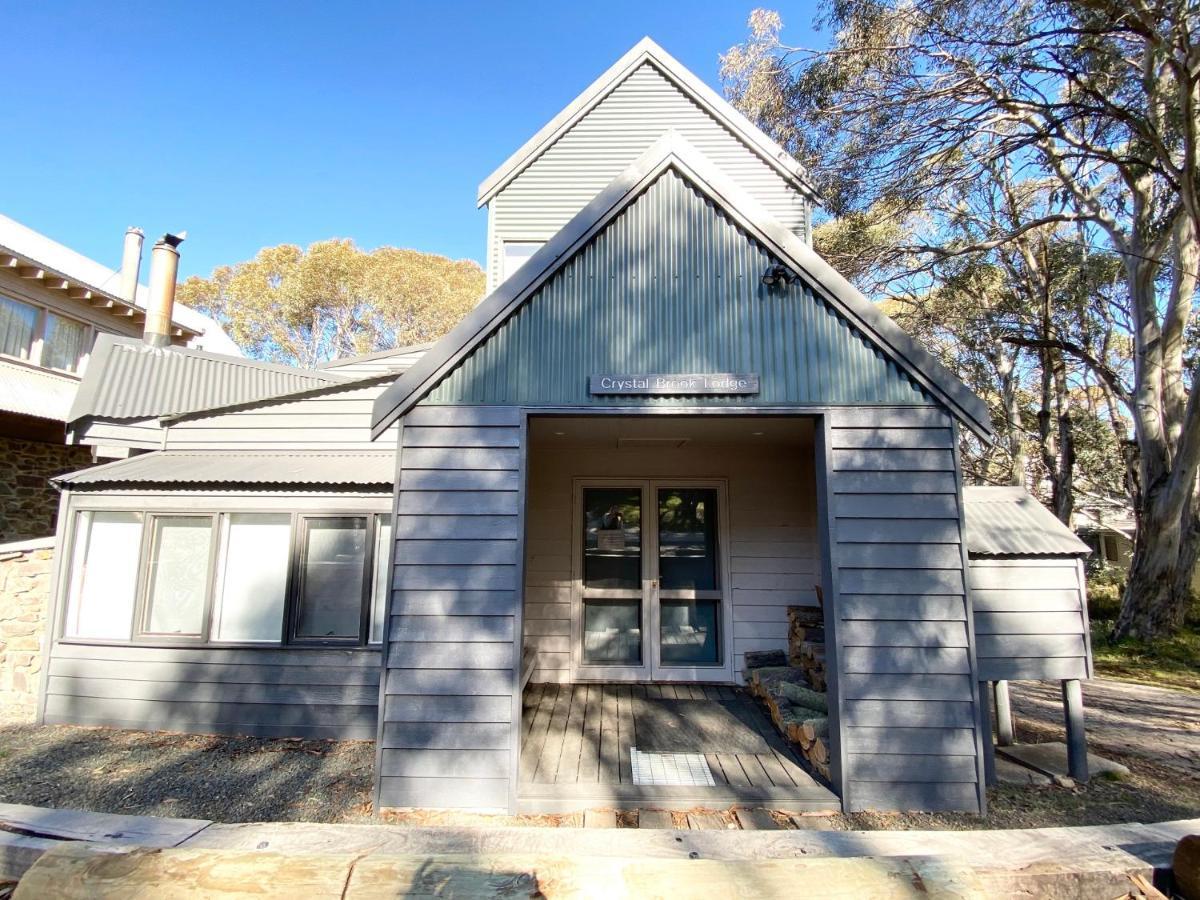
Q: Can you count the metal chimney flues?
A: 2